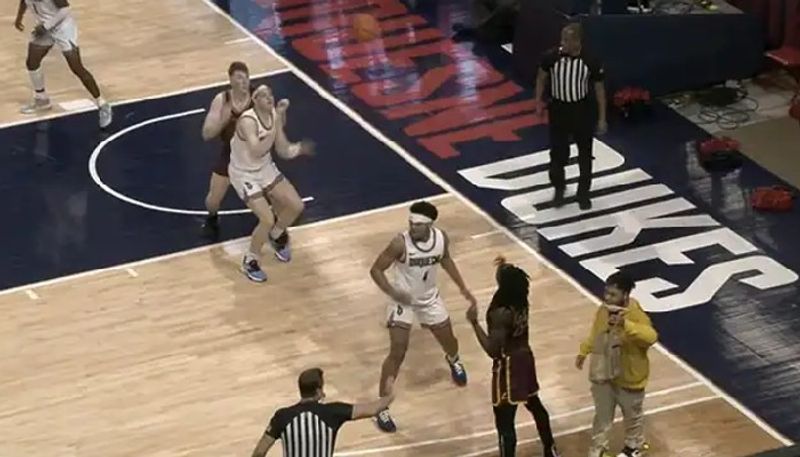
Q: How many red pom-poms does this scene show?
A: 3